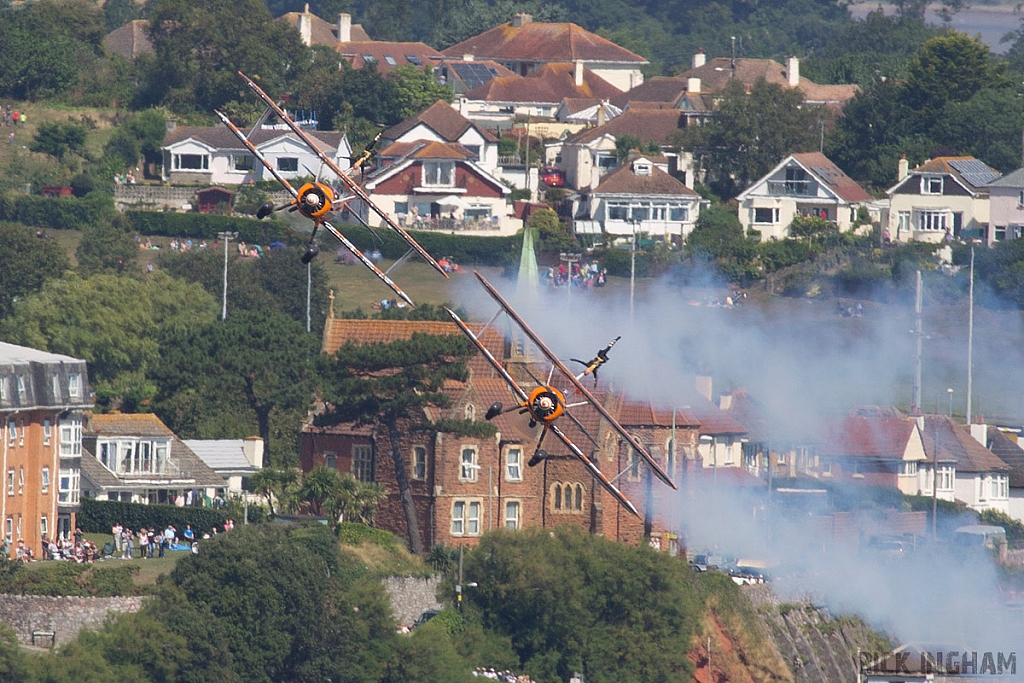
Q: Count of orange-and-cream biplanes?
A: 2